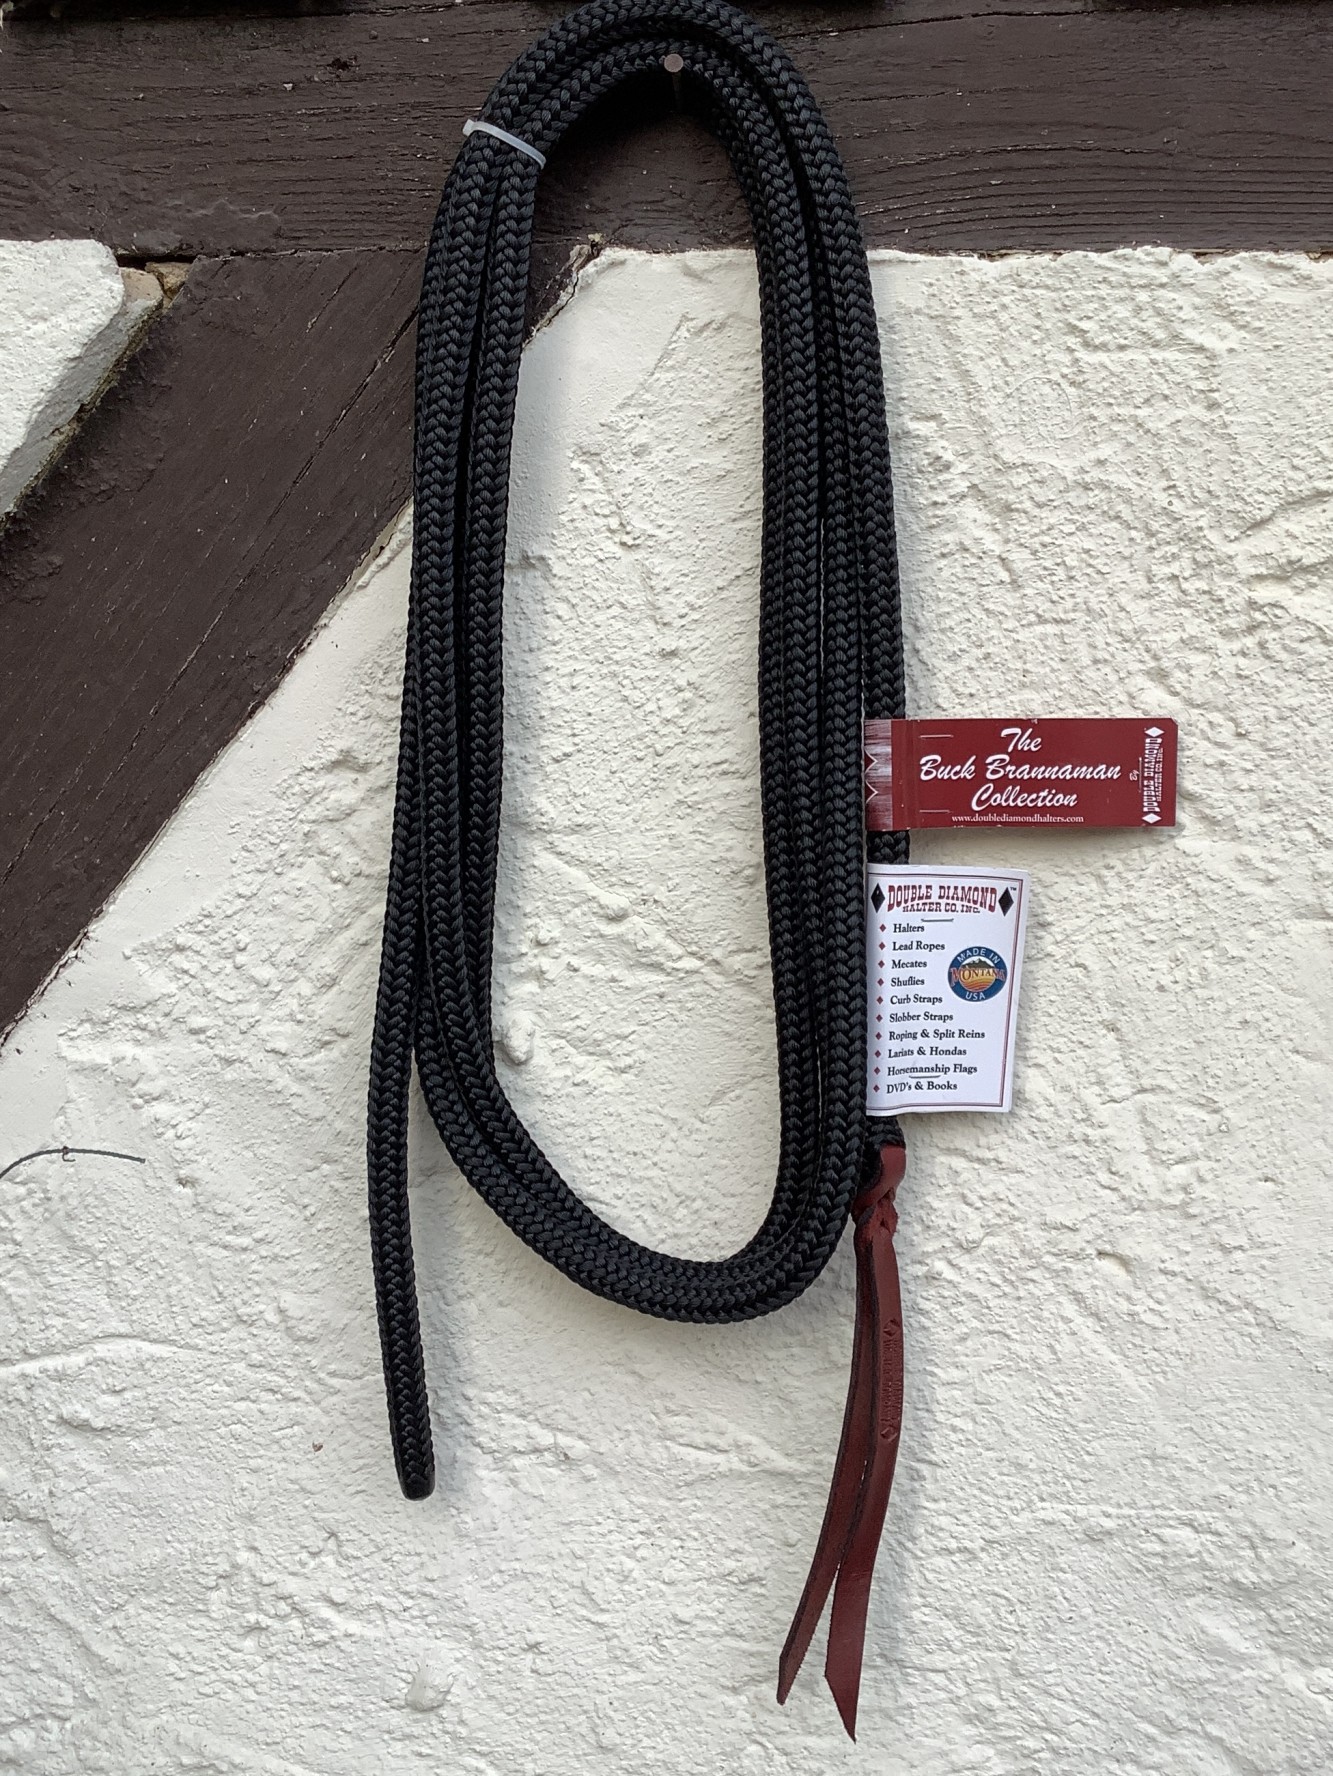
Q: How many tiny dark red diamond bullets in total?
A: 10